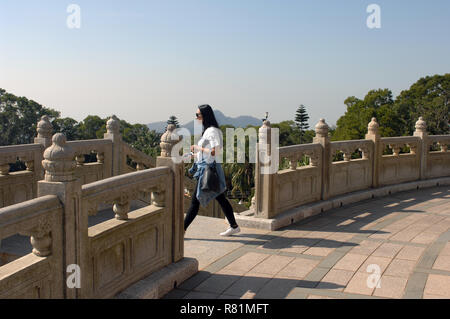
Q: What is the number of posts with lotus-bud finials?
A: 8